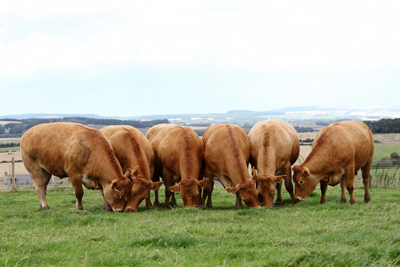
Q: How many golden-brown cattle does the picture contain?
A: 6